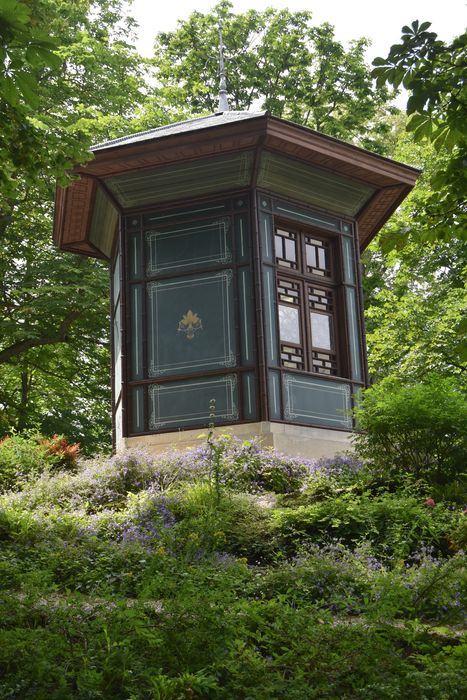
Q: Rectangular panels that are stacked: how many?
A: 3